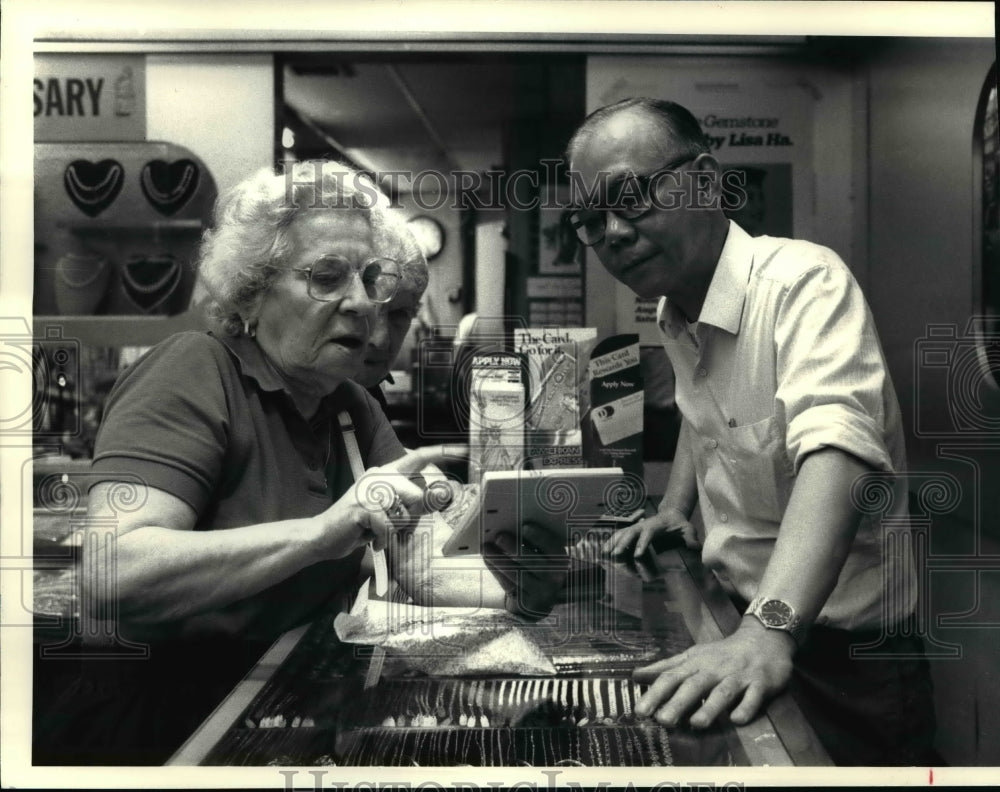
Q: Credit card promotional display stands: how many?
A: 3